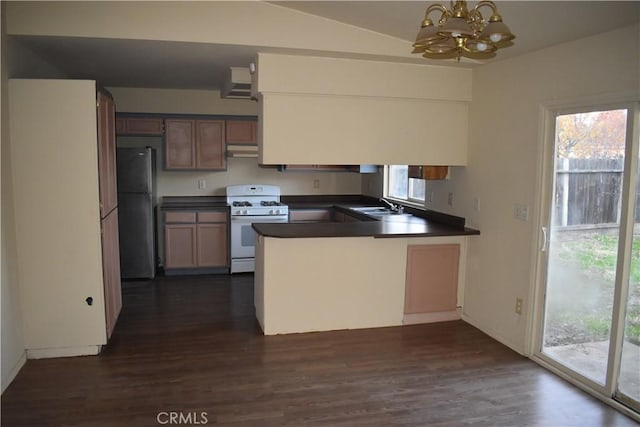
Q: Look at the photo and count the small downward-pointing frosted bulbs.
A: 3